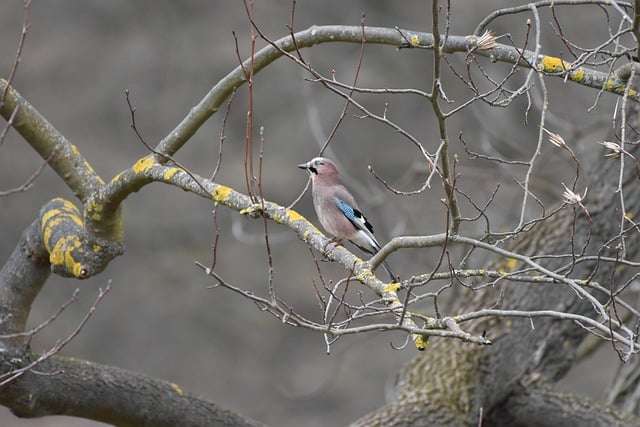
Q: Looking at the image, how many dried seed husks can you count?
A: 4